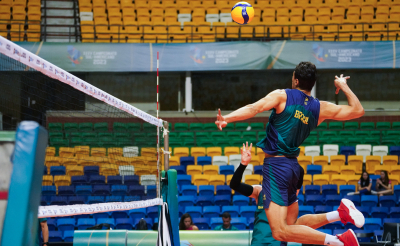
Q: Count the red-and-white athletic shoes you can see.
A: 2